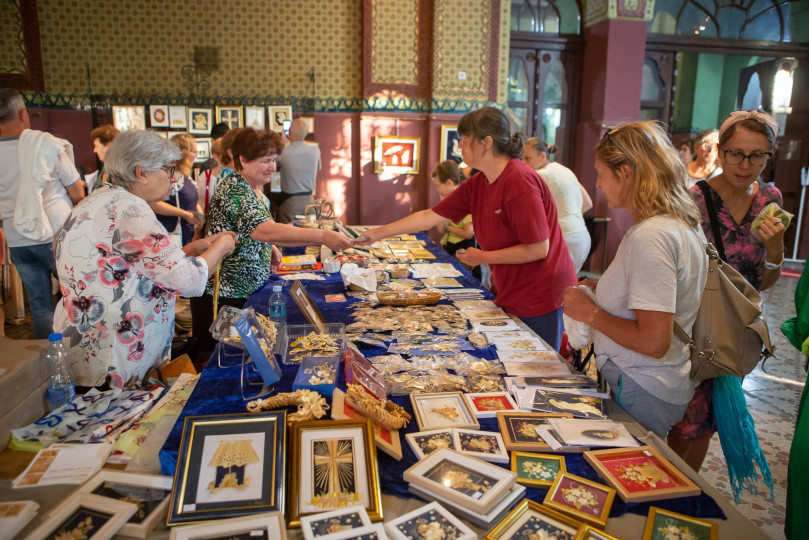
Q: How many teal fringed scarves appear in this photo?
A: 1